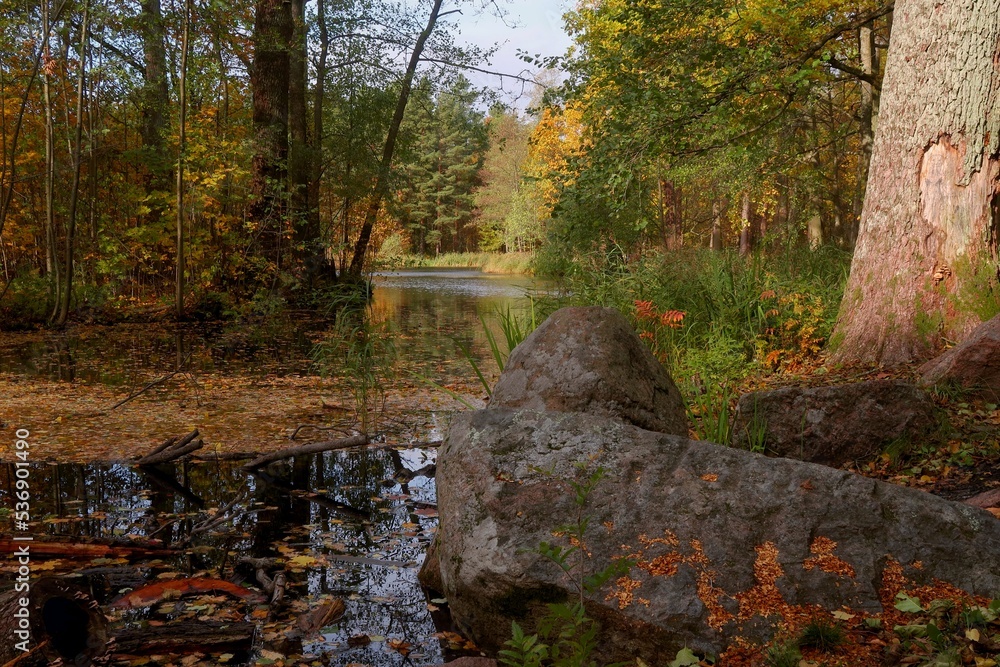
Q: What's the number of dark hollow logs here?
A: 1